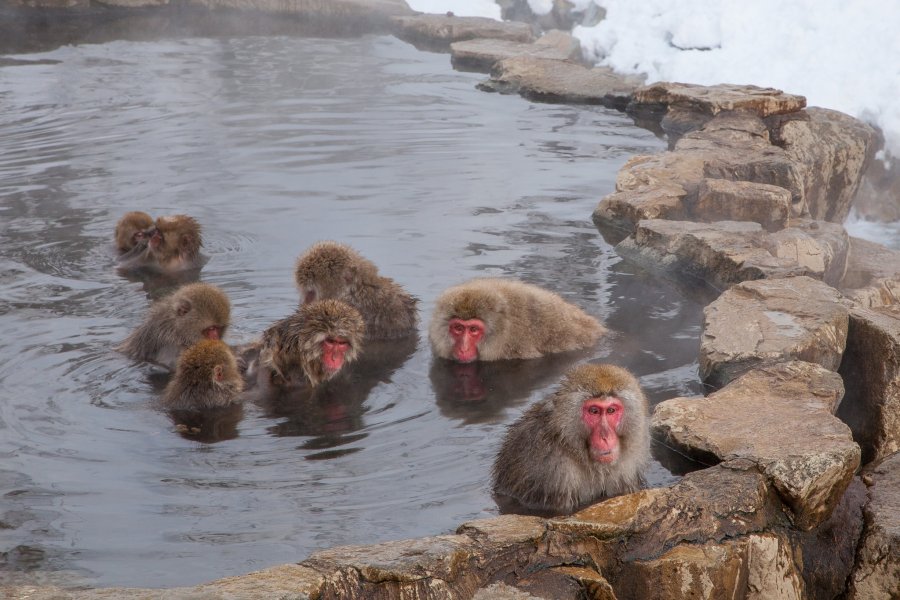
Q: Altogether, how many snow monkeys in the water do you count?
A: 8